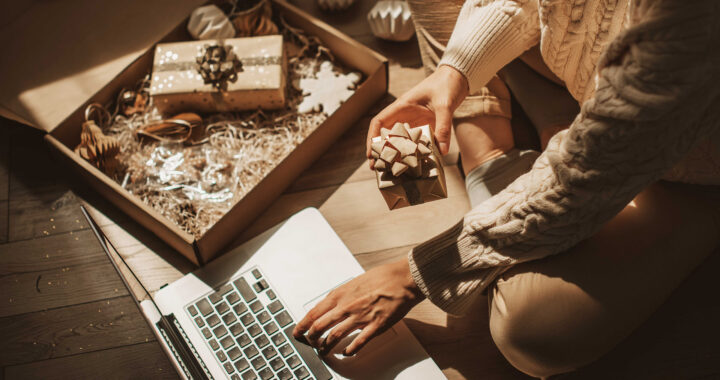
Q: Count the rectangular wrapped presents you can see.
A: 2